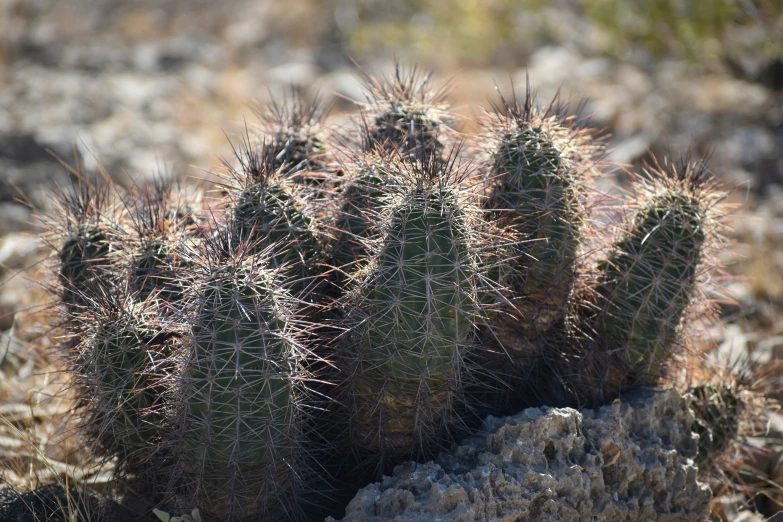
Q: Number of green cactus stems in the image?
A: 12